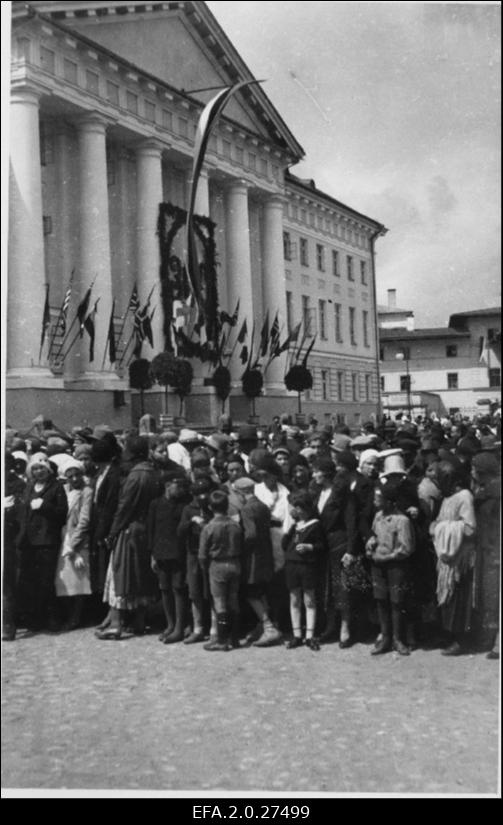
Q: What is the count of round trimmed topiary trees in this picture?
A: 6